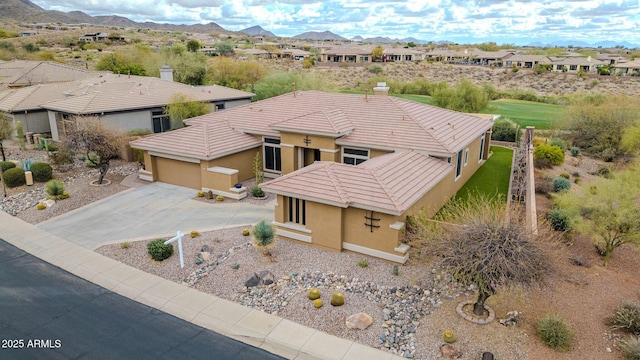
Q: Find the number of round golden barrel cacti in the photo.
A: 10